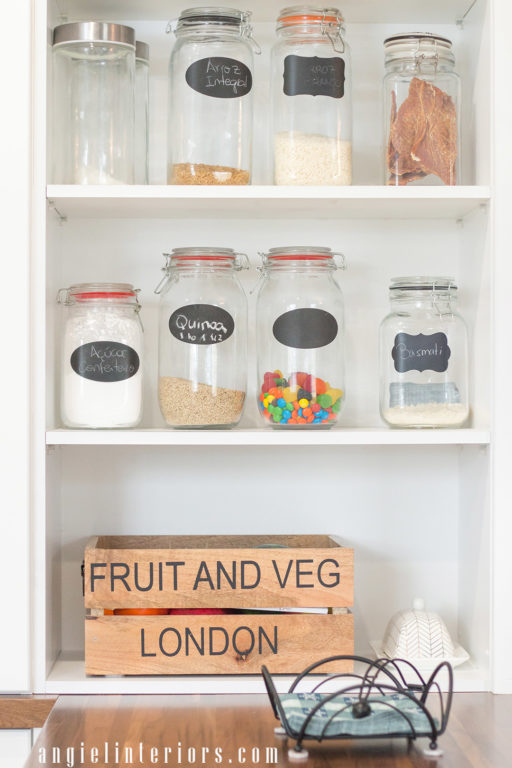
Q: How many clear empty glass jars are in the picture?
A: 2